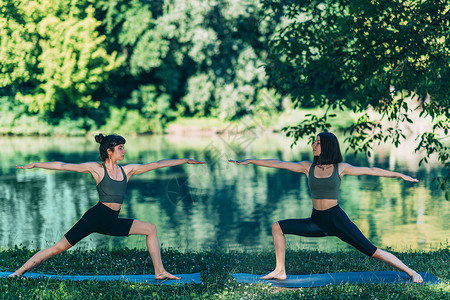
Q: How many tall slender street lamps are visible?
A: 0